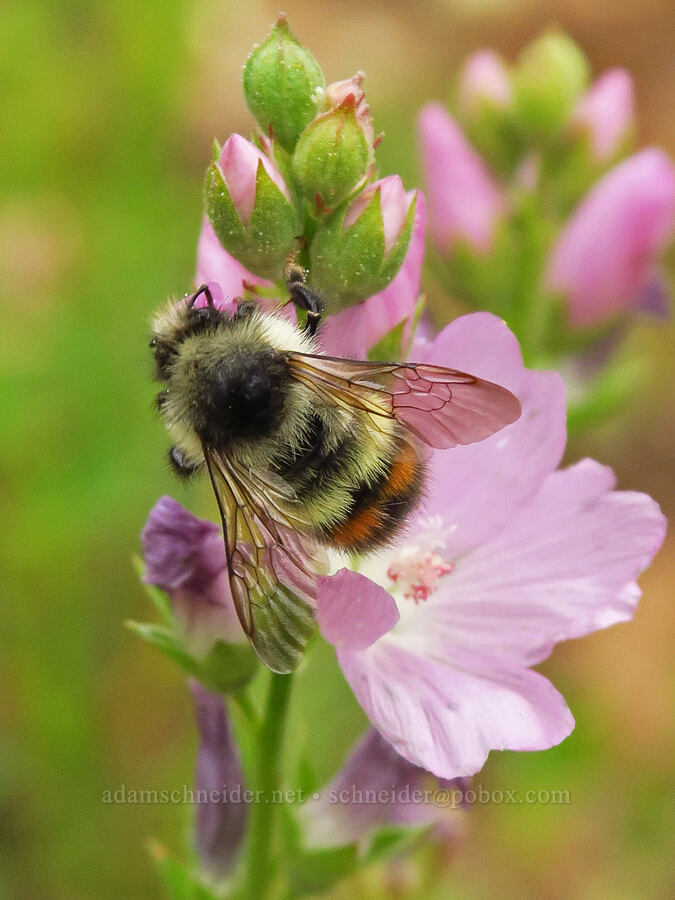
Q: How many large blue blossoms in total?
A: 0